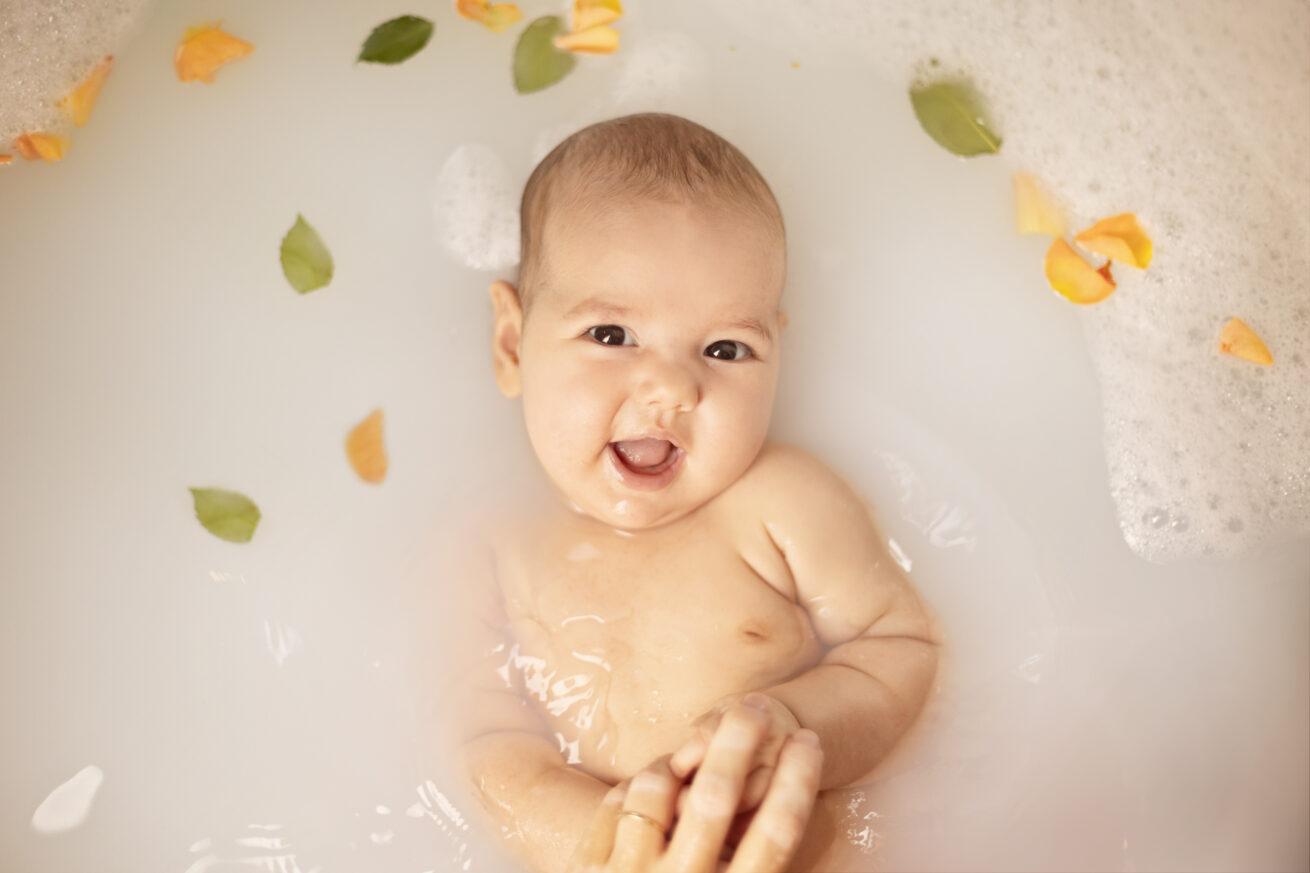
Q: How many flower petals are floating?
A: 12